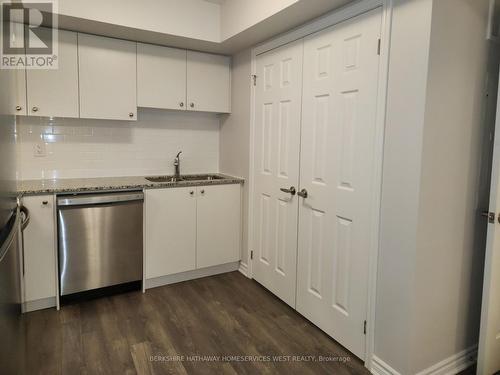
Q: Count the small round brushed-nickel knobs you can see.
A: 8